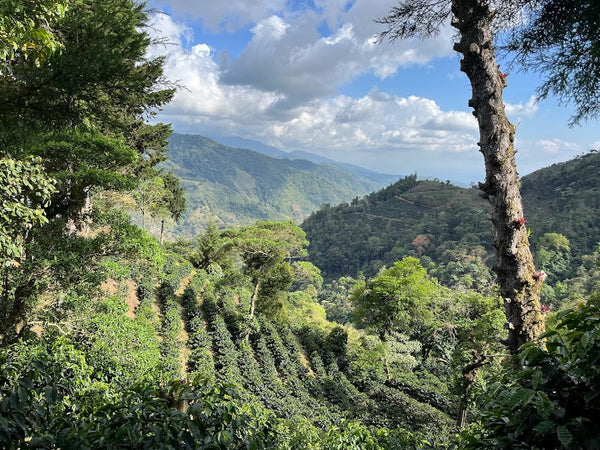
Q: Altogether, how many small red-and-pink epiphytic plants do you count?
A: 4